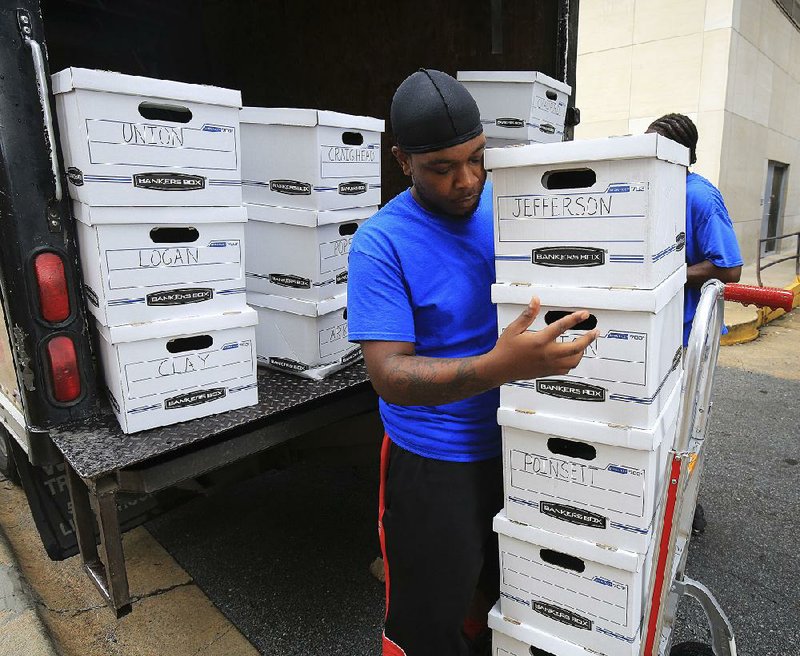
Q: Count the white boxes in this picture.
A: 12